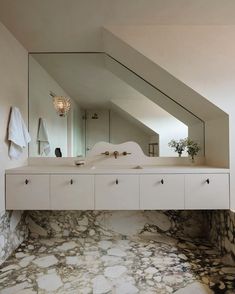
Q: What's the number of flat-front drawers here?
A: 5